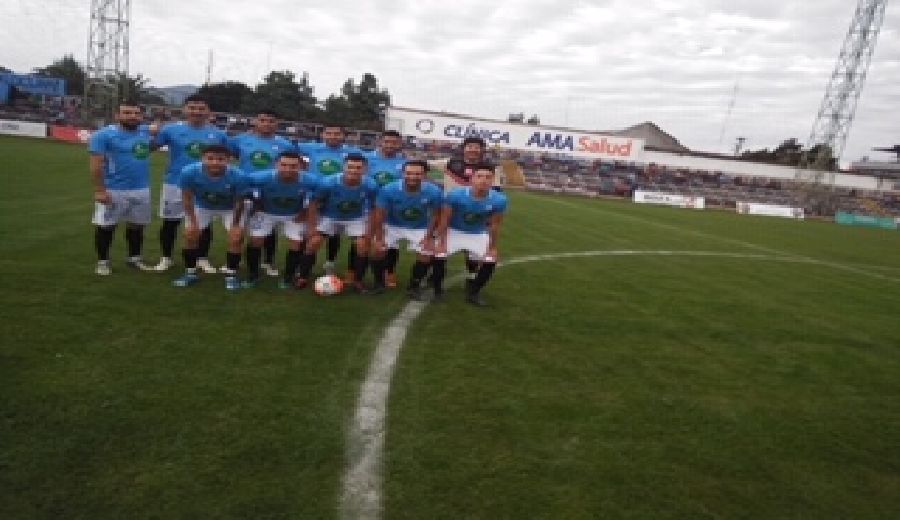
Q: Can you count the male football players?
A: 11